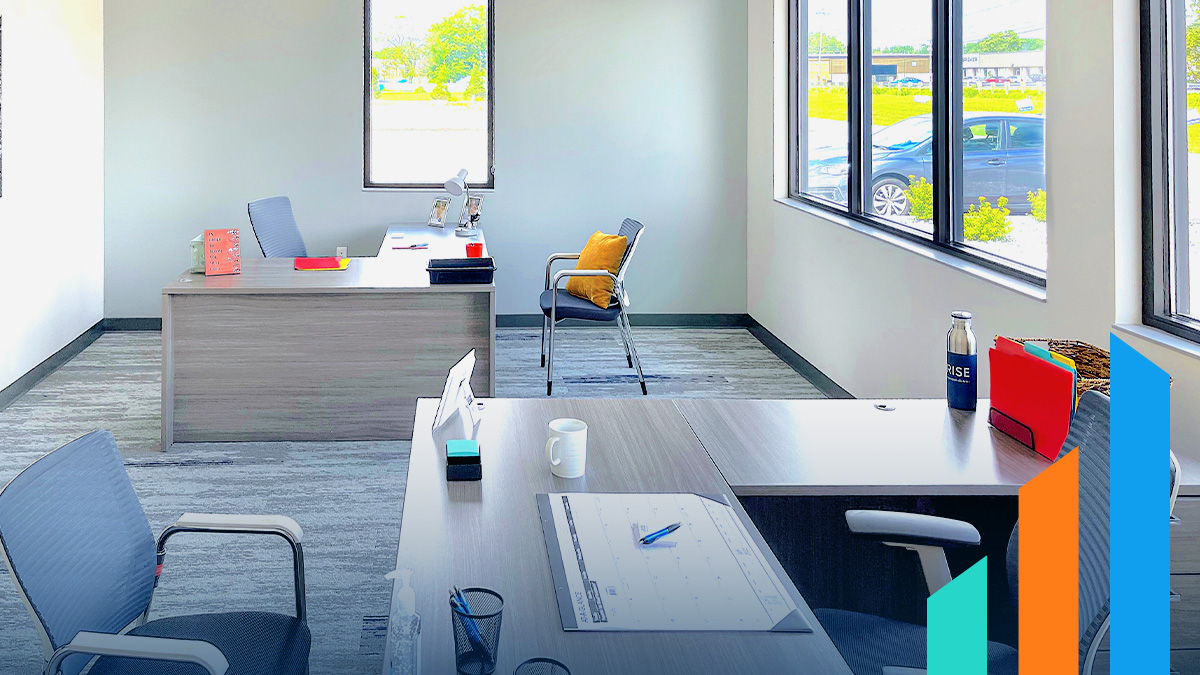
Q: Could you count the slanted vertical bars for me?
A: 3